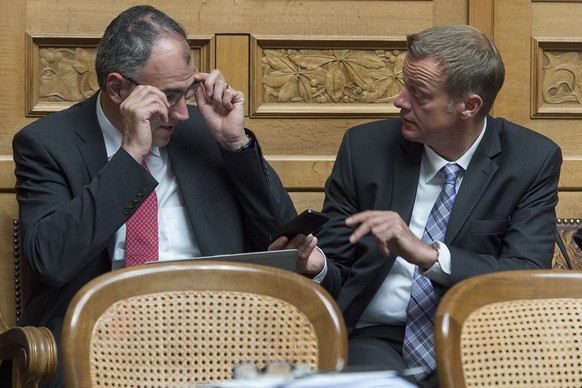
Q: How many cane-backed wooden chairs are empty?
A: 2